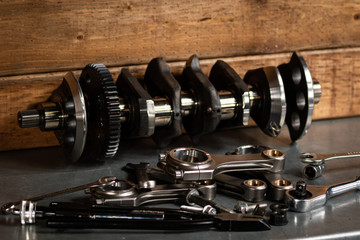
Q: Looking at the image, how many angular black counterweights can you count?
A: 4